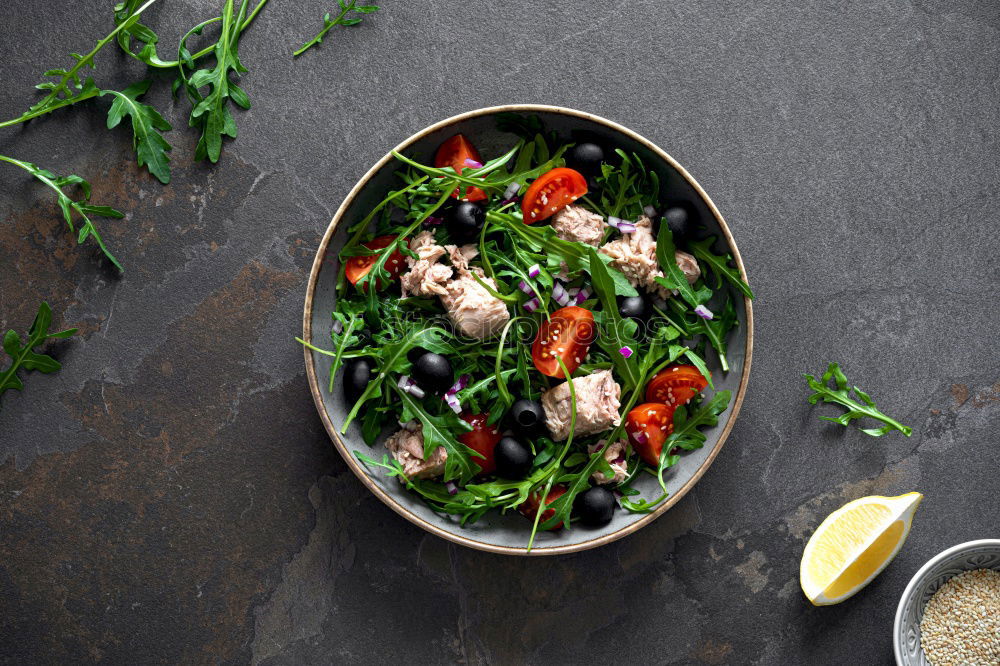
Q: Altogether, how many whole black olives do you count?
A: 9